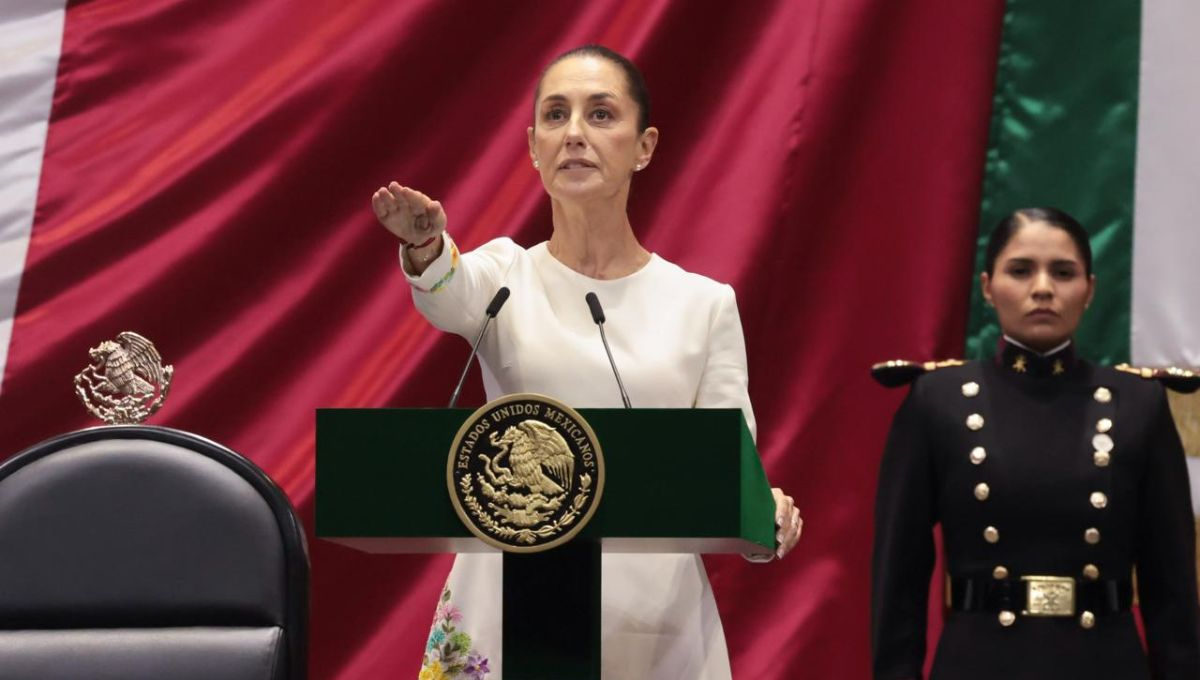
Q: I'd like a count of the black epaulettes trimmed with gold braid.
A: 2